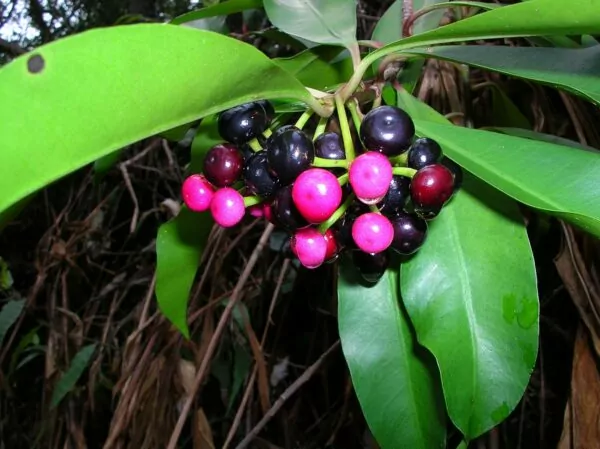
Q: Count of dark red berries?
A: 2